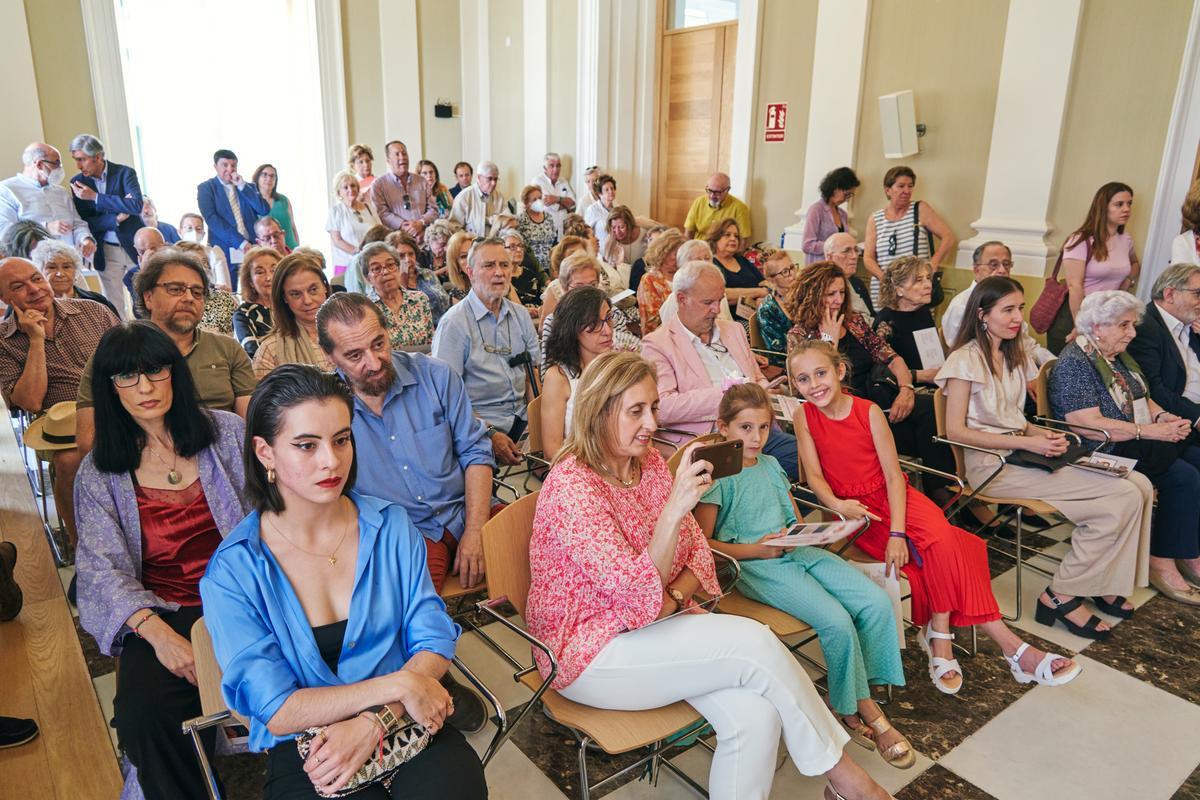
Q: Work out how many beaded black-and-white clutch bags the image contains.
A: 1